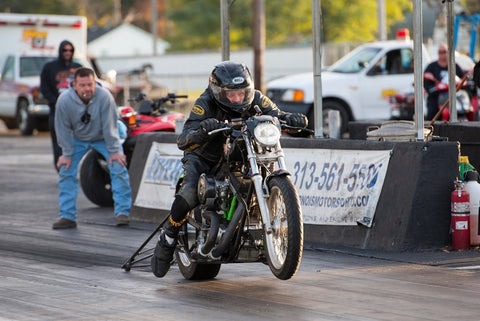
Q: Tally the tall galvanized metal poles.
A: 4